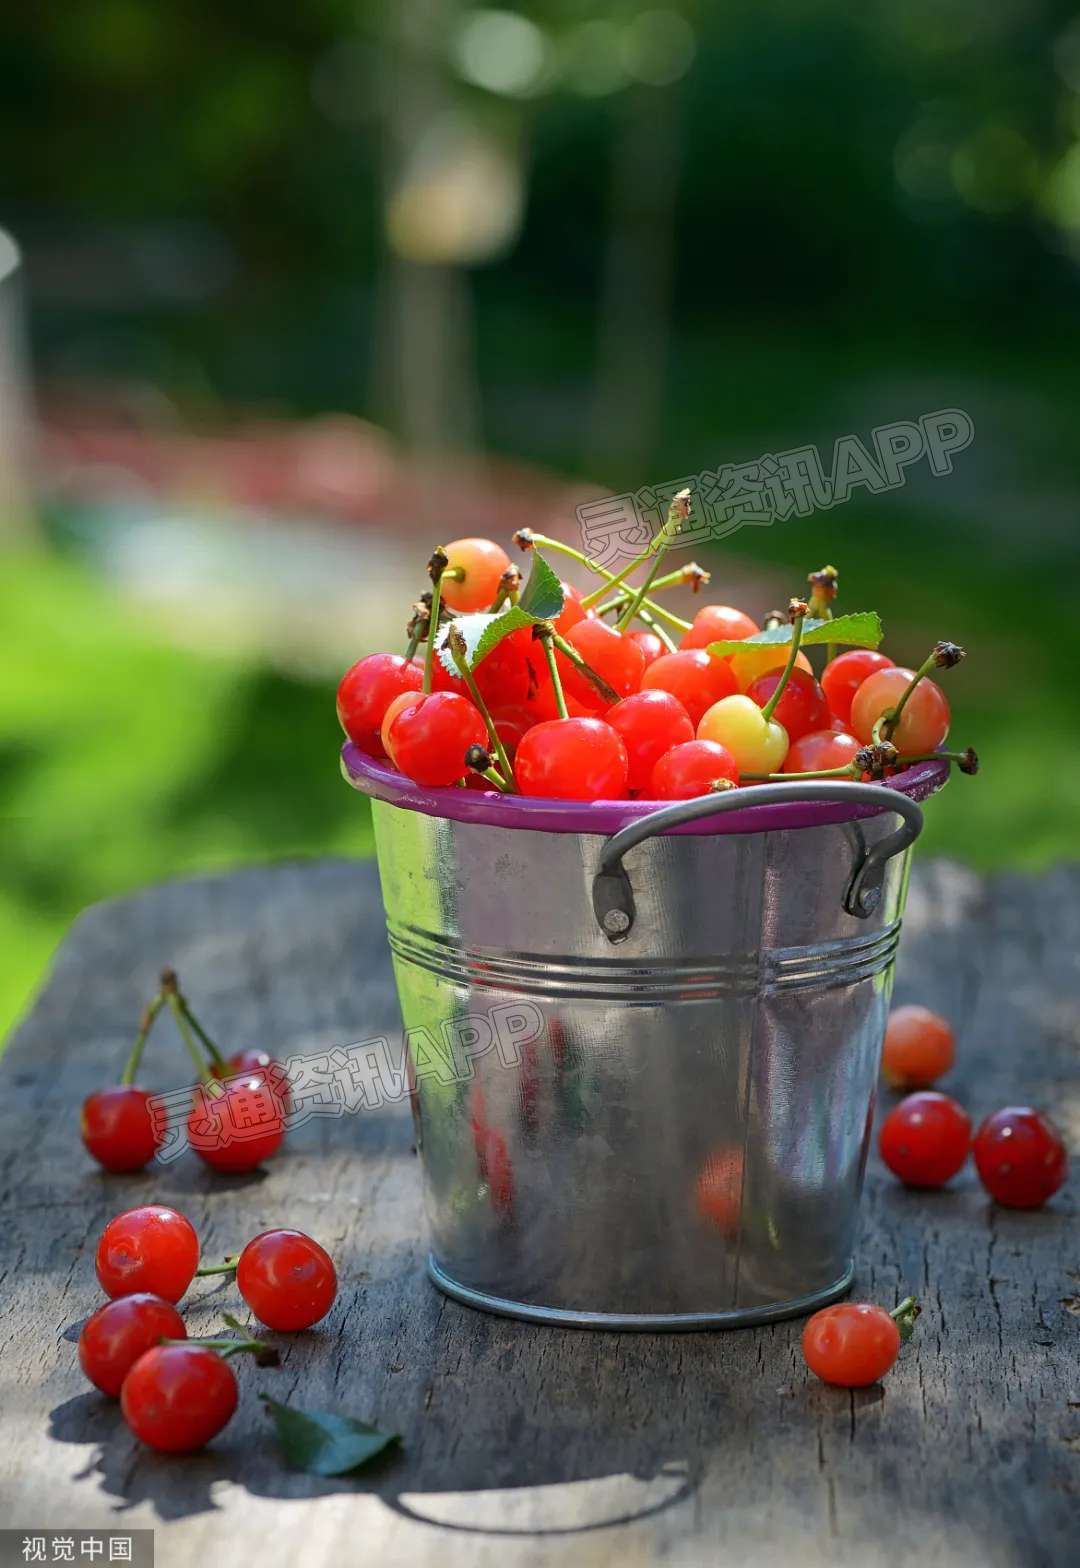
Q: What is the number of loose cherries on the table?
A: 11